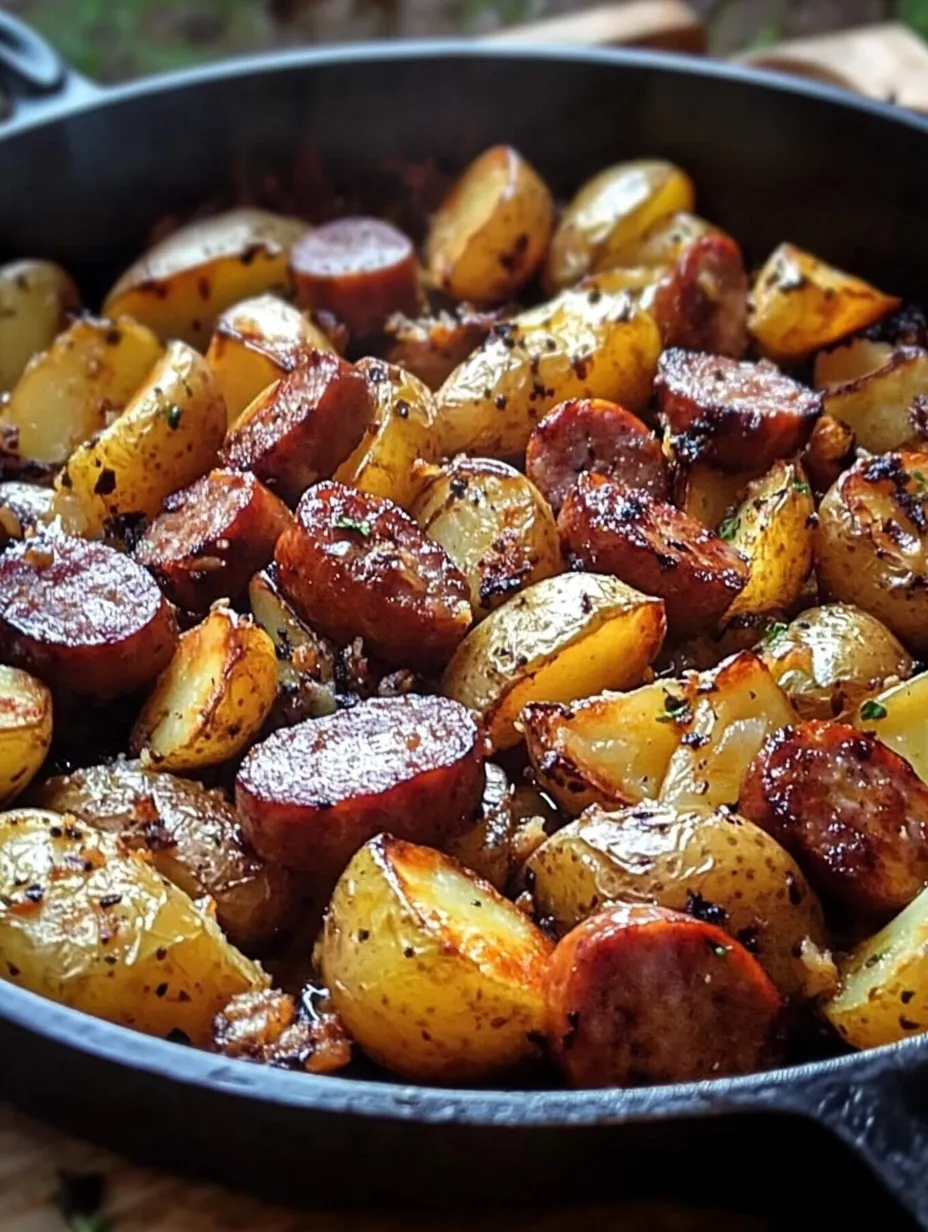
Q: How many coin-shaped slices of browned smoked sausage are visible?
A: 12